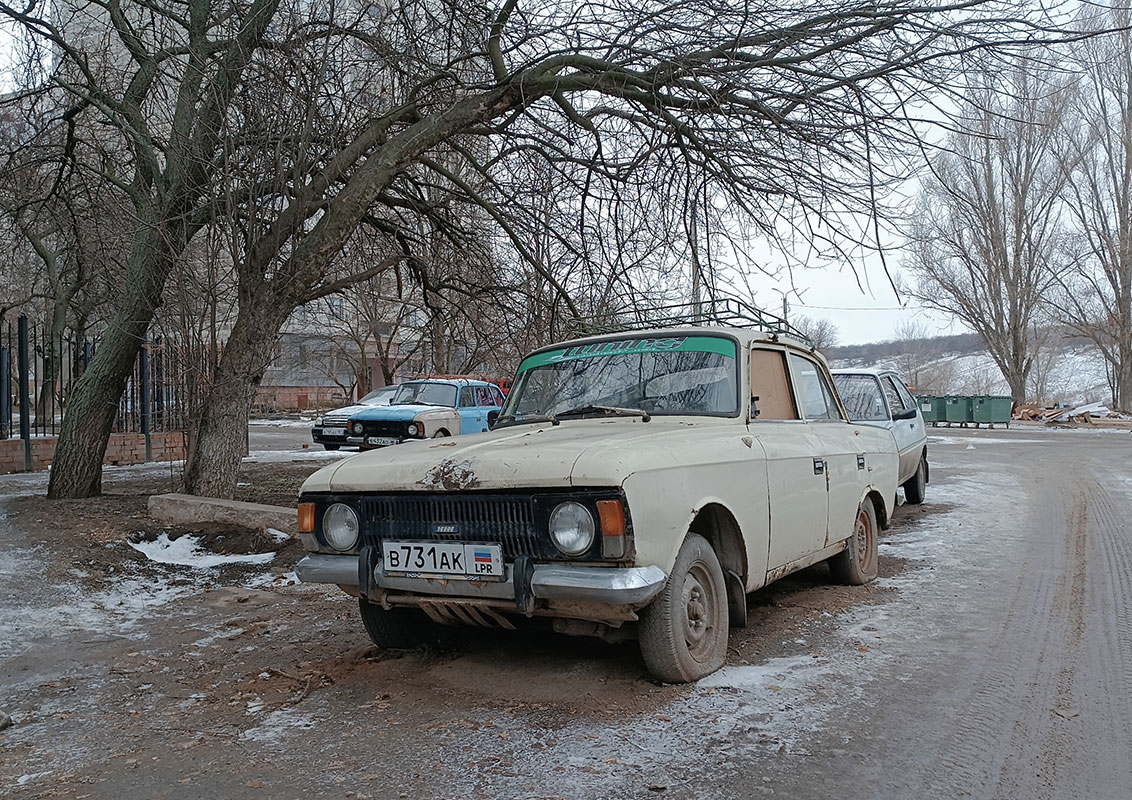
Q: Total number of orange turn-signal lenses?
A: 4